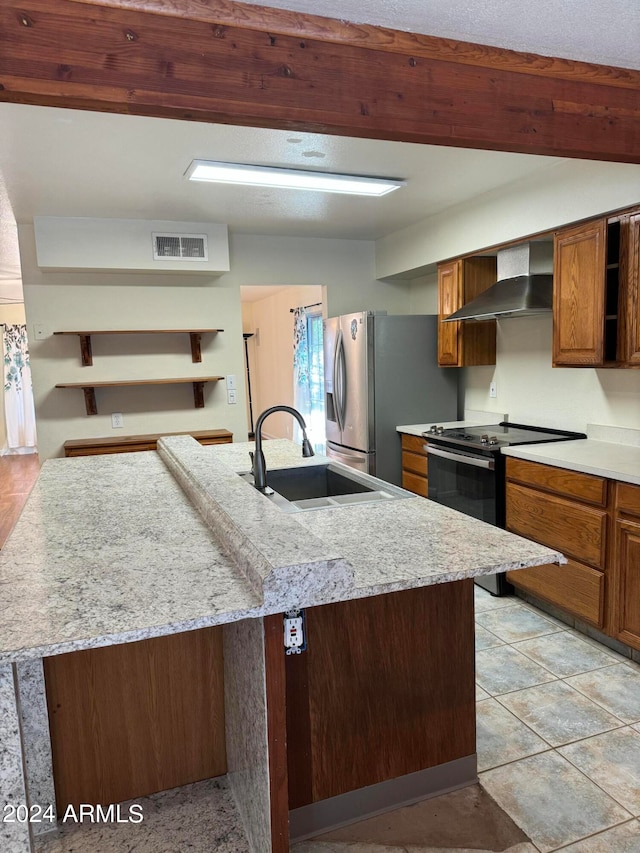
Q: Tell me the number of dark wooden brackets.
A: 4